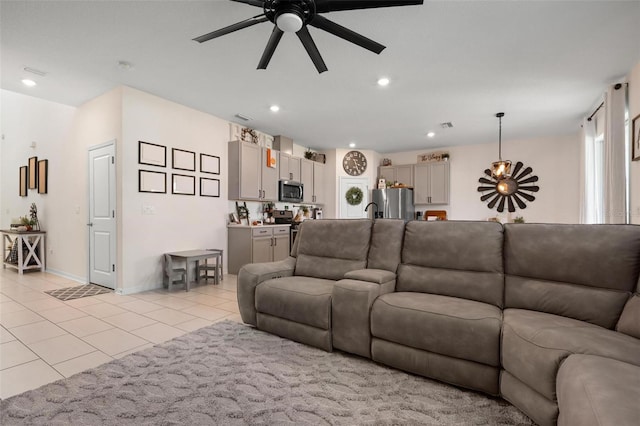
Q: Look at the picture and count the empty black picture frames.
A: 6